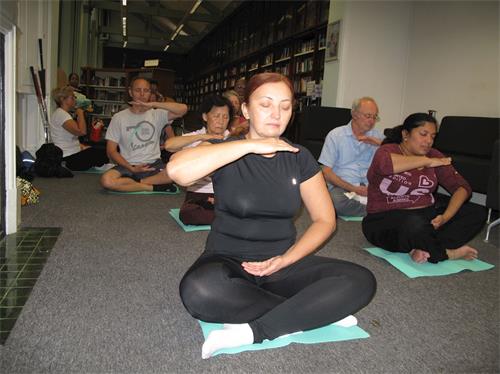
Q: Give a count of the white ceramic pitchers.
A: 0